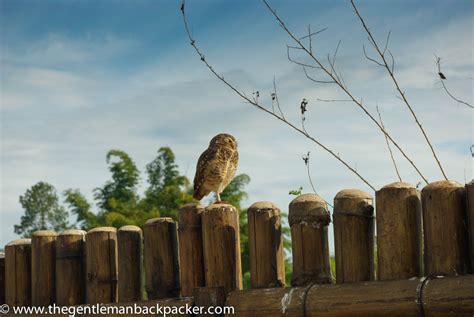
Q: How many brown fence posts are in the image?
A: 15